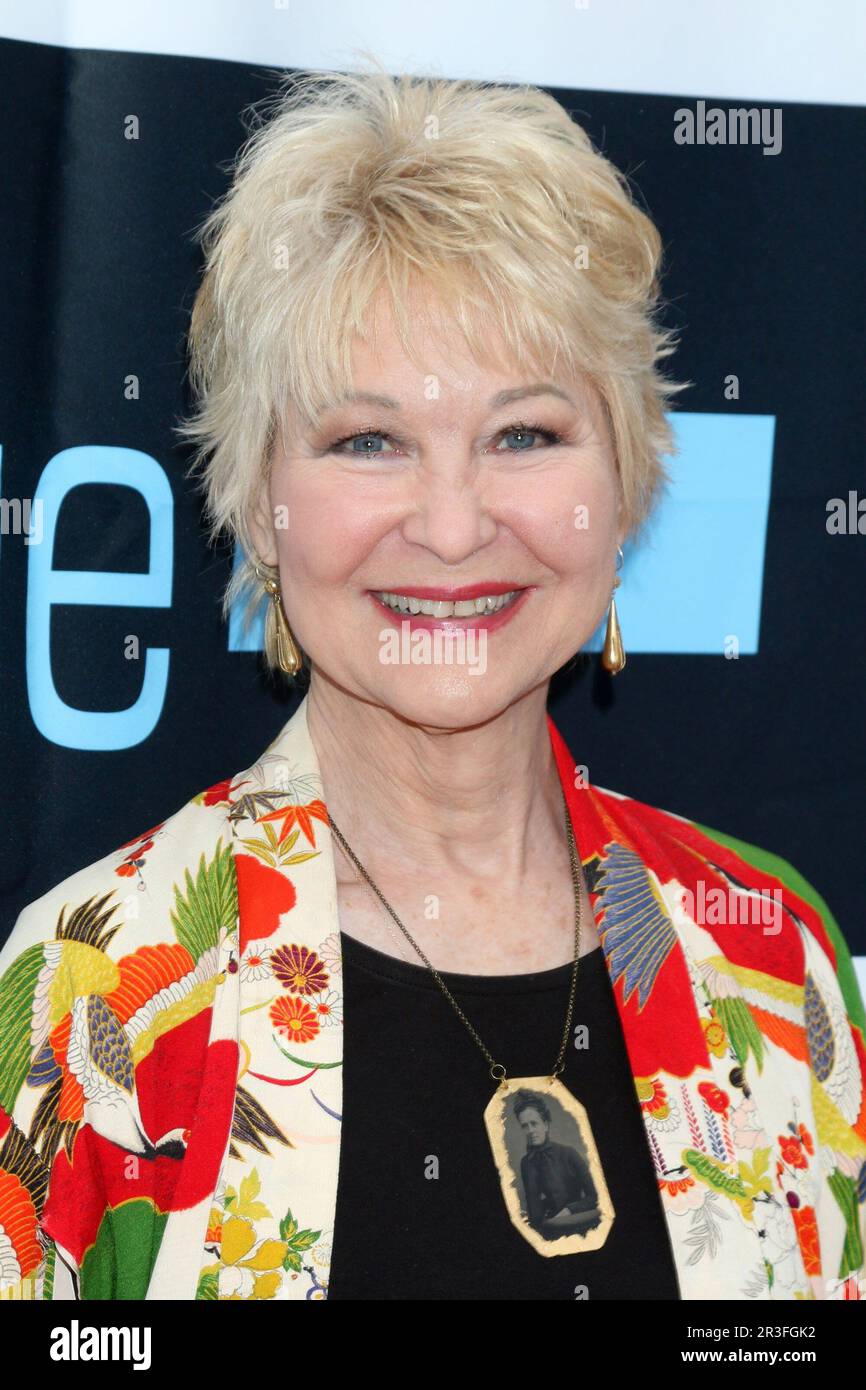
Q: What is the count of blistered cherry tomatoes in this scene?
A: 0